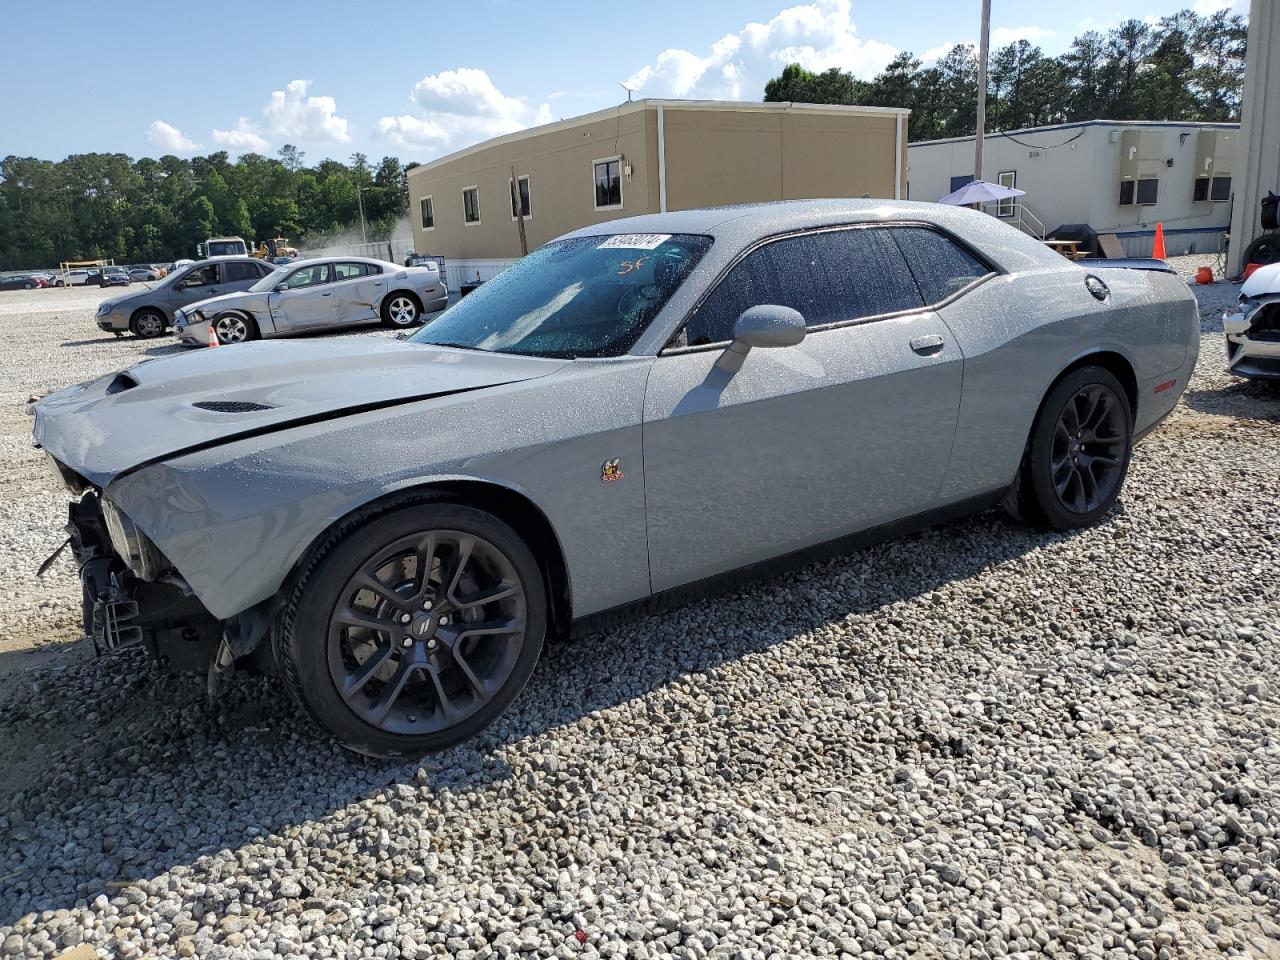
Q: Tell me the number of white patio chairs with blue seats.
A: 0